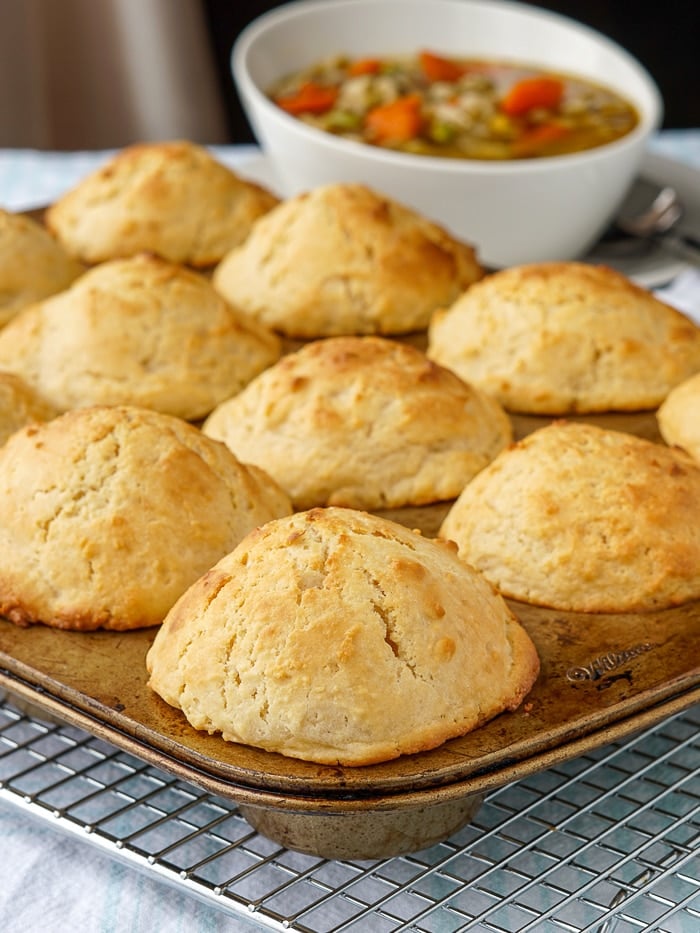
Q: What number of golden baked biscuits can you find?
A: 11